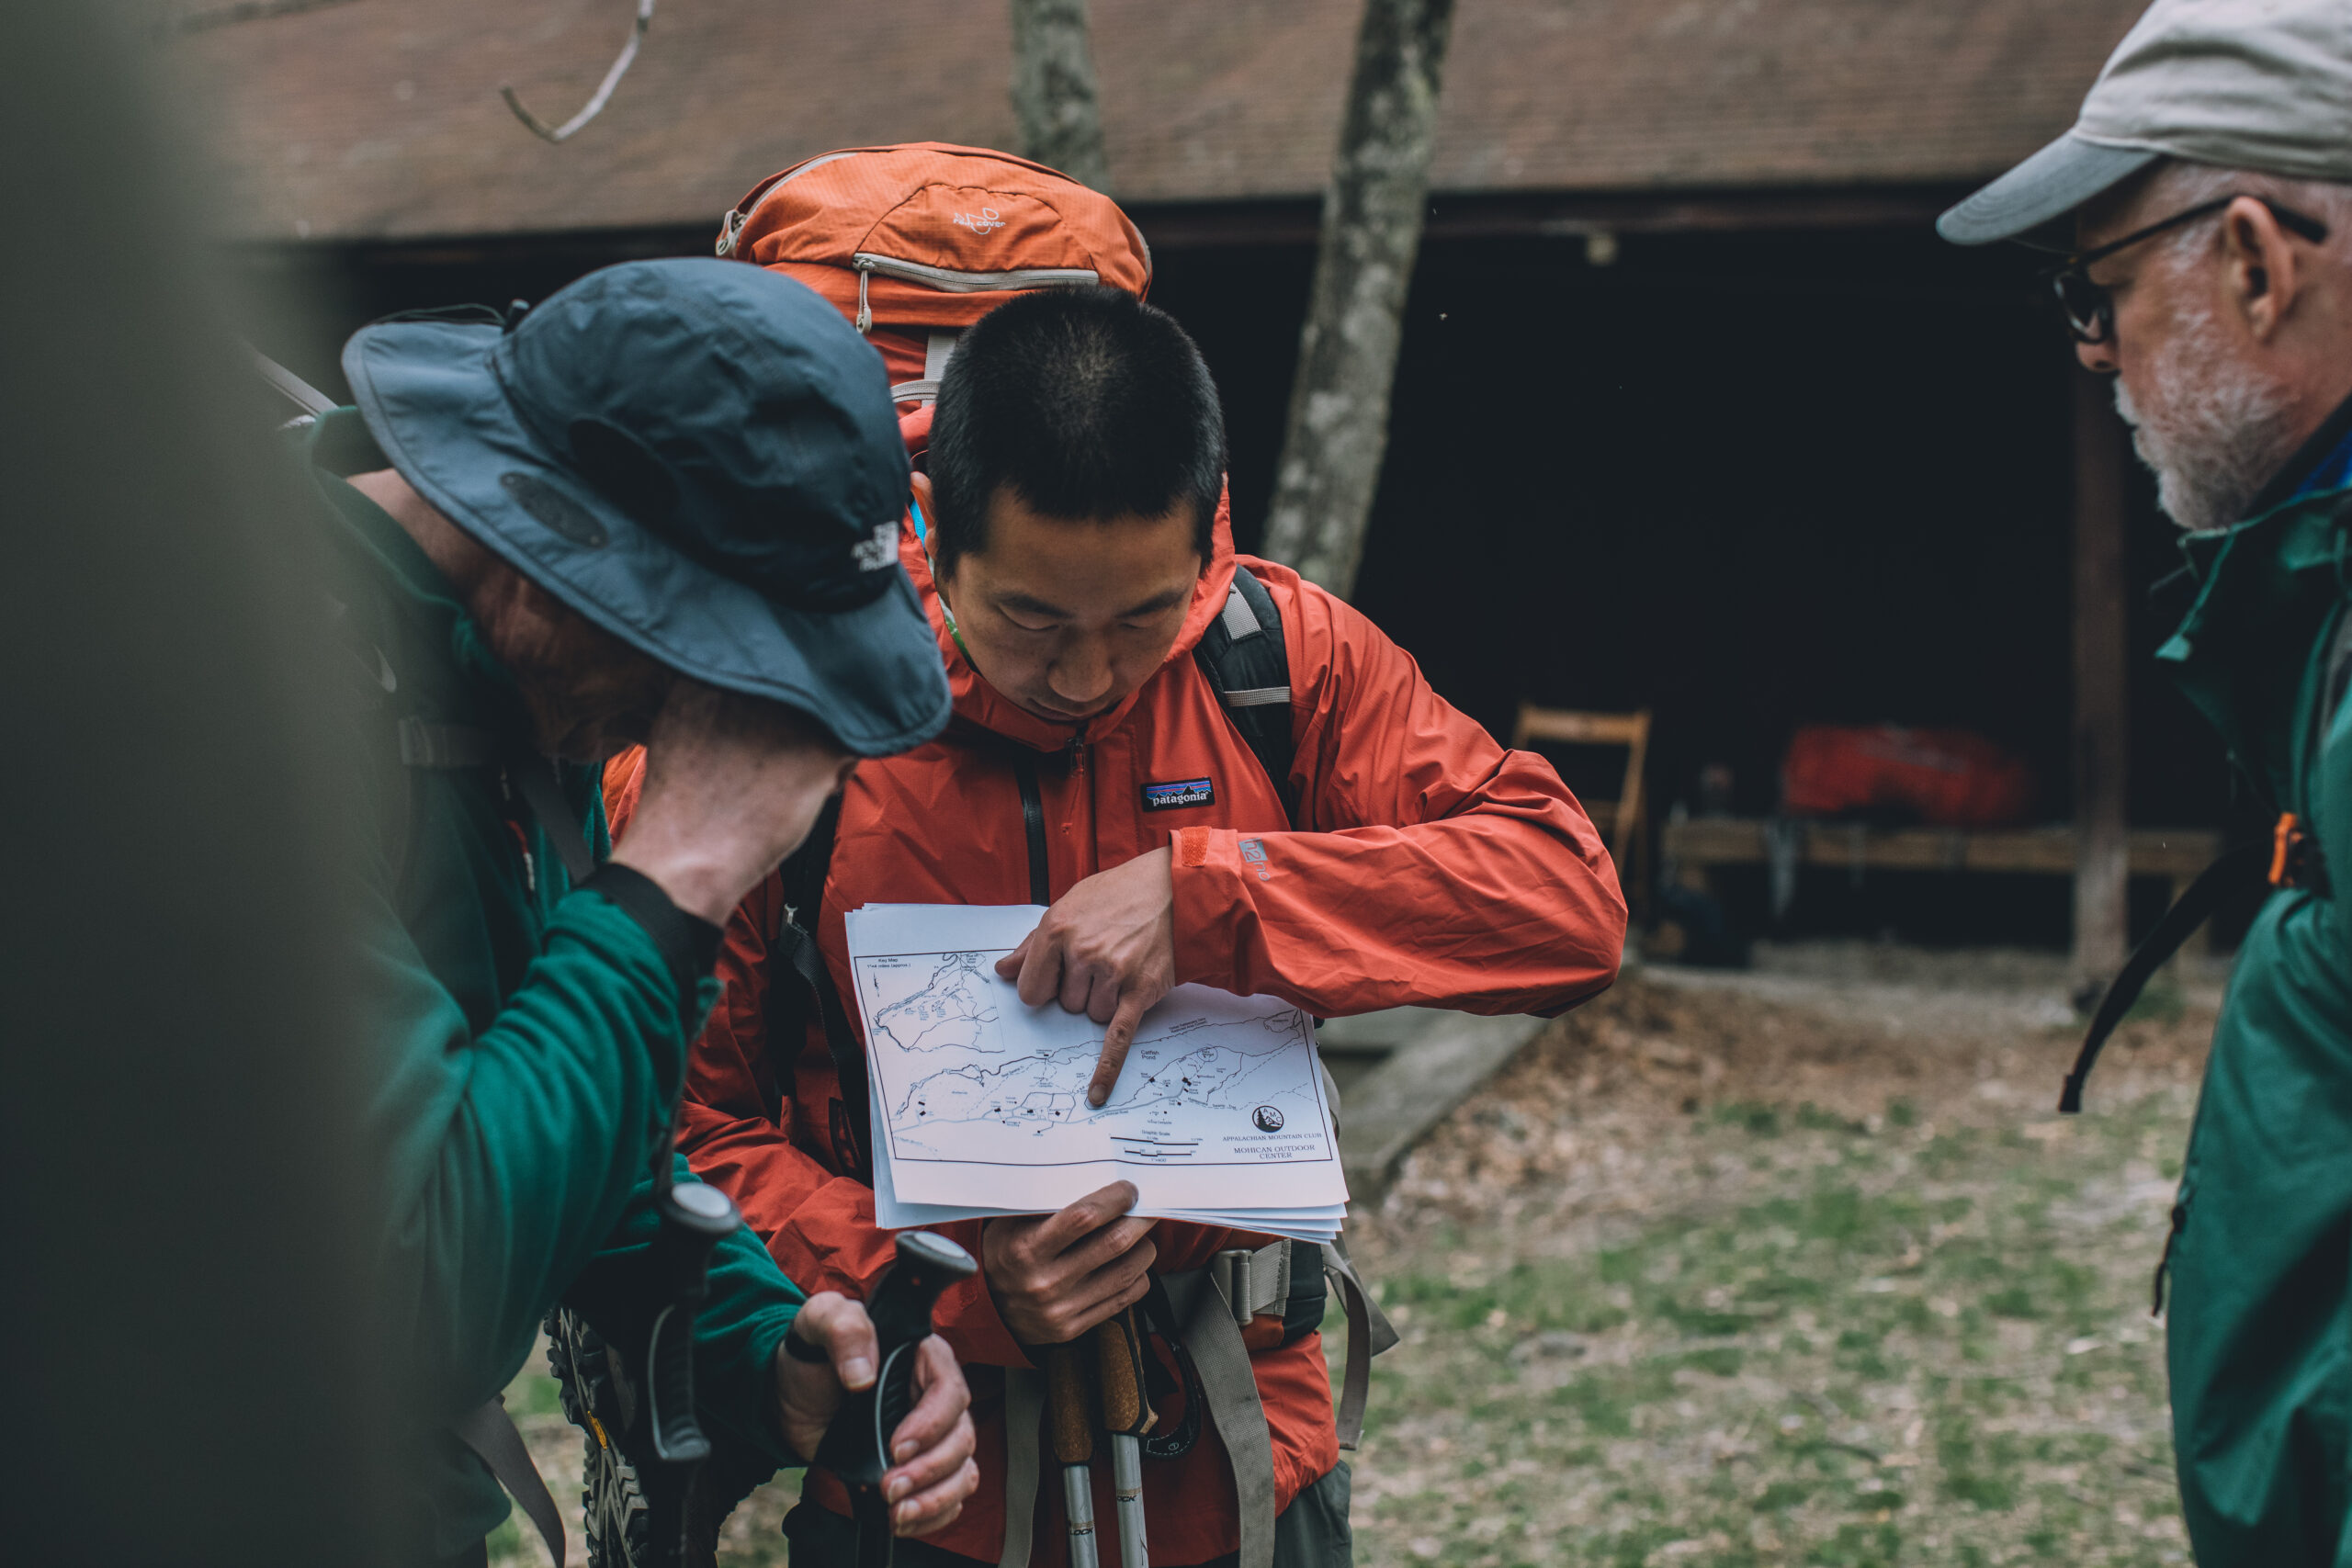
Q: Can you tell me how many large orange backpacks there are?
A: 1